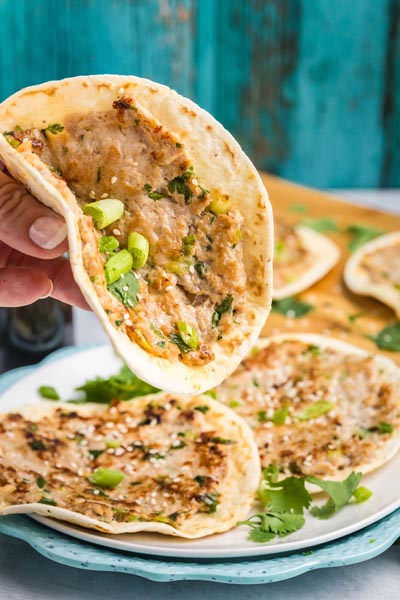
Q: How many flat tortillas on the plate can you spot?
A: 2